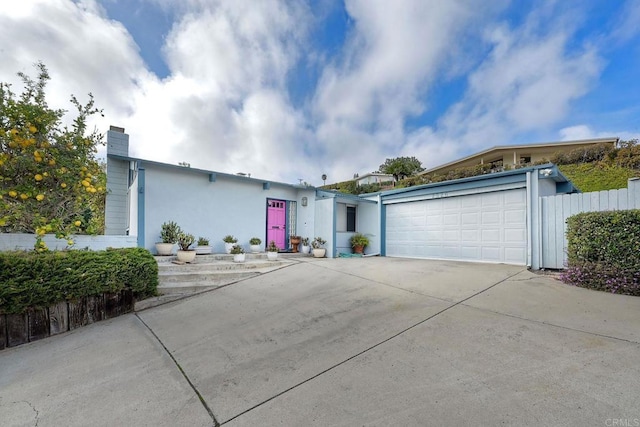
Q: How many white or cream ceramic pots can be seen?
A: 9